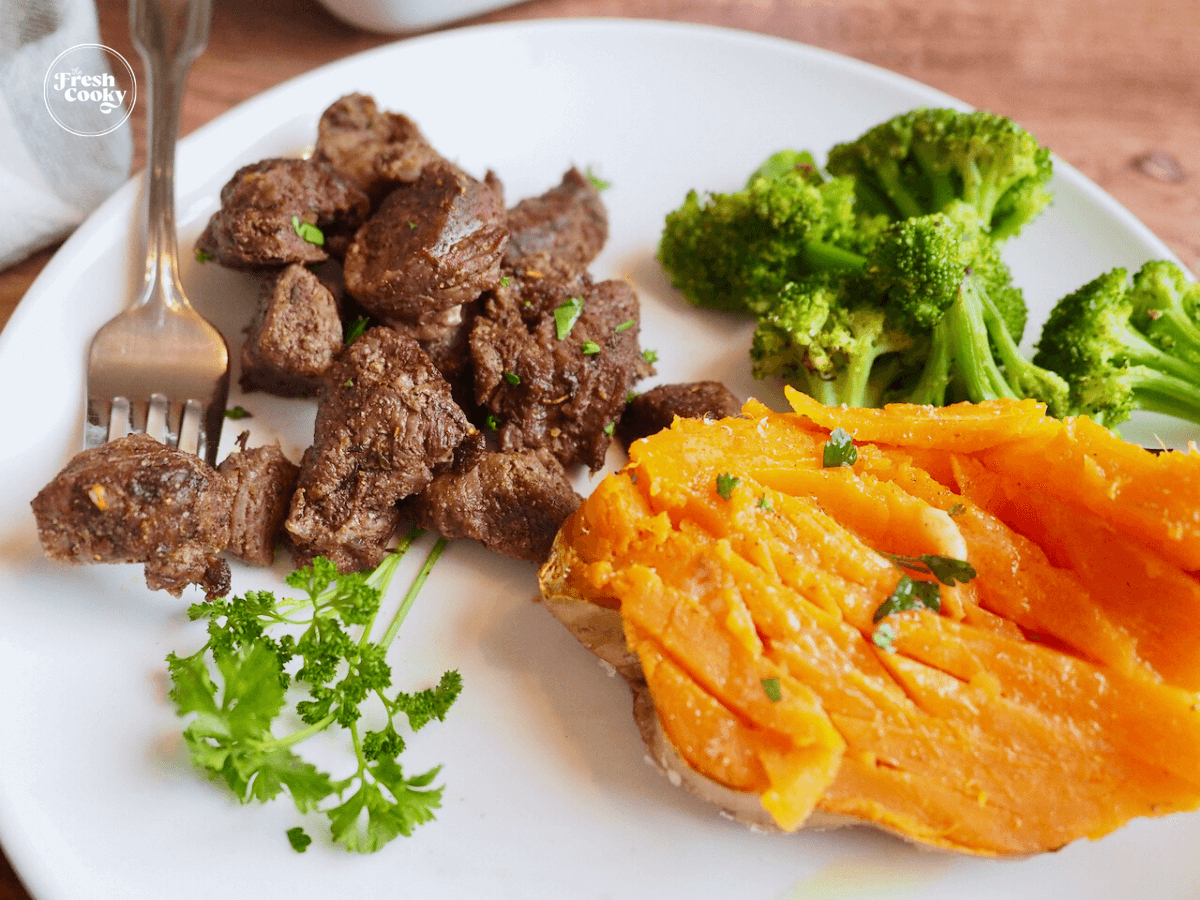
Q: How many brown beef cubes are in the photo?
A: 11